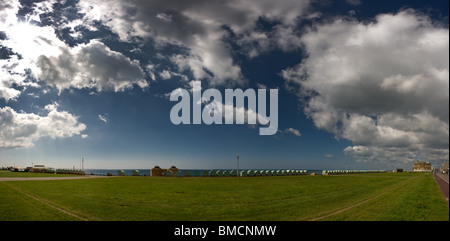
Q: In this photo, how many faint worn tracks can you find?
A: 2